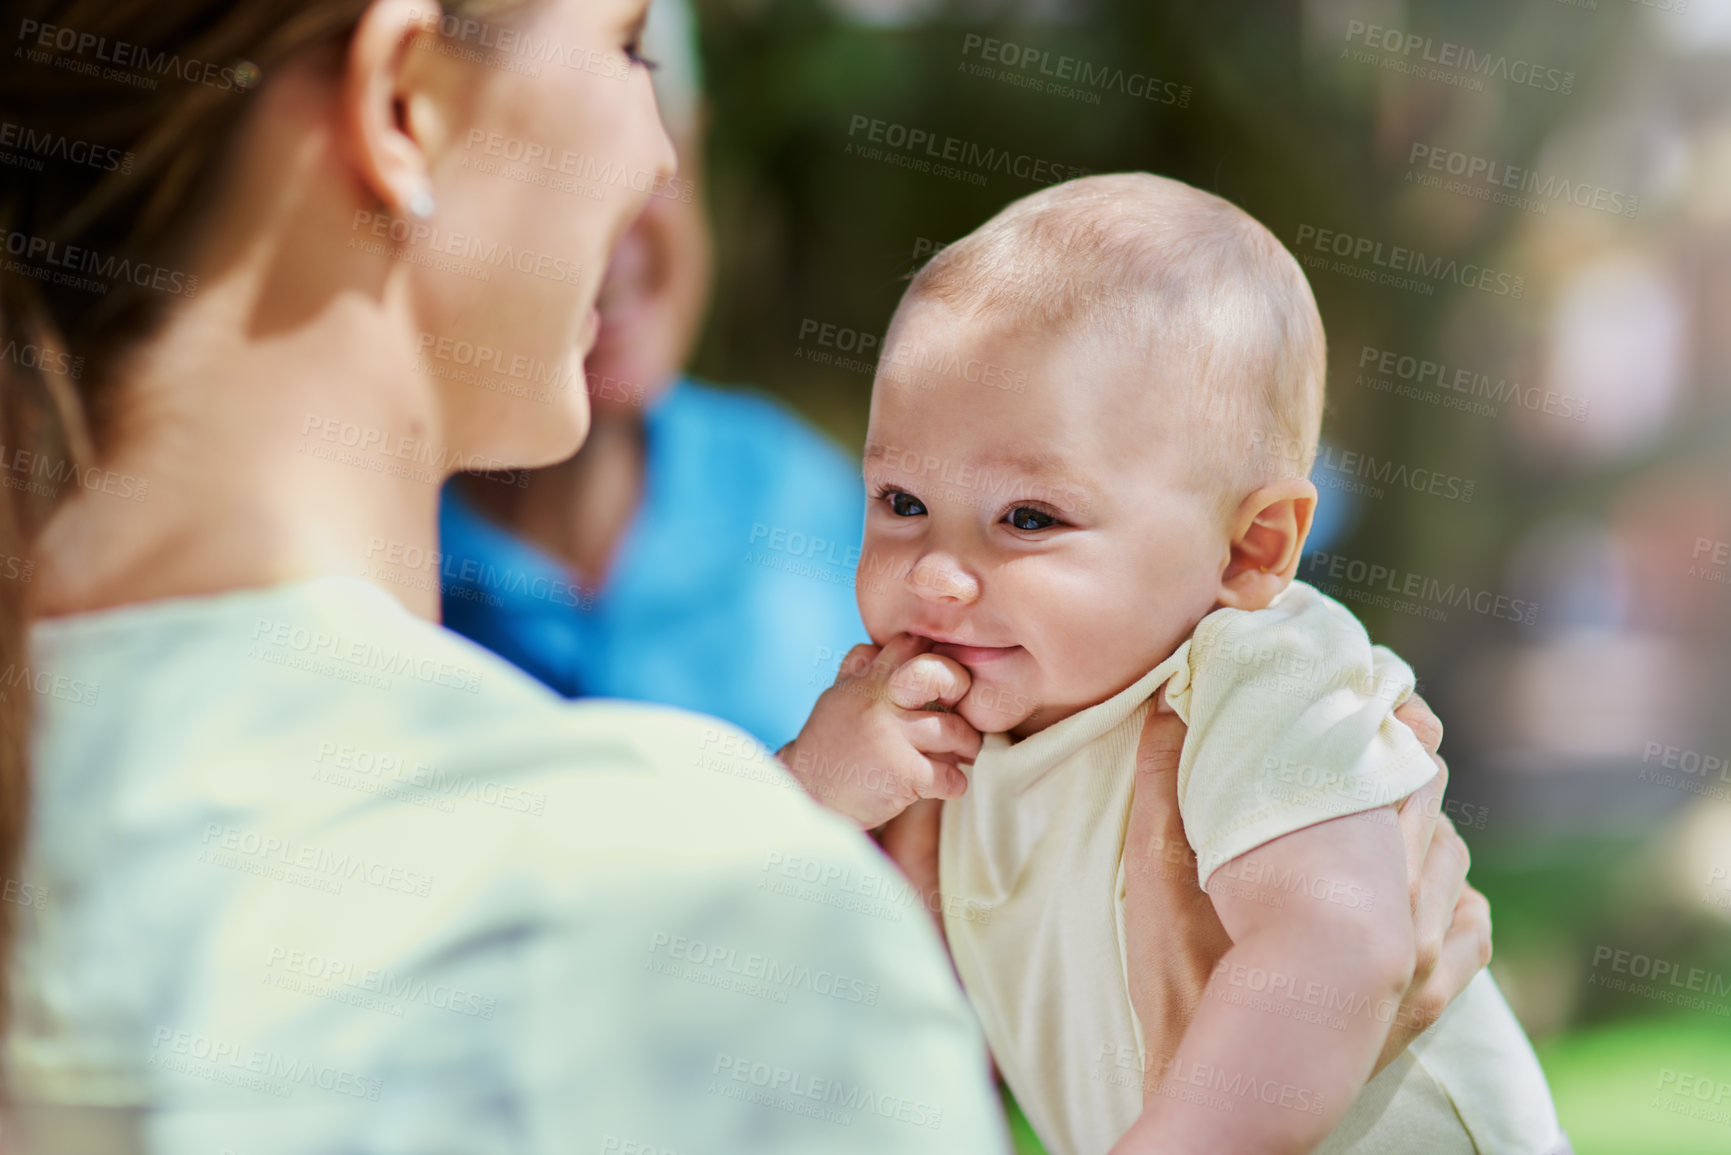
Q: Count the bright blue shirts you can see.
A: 1